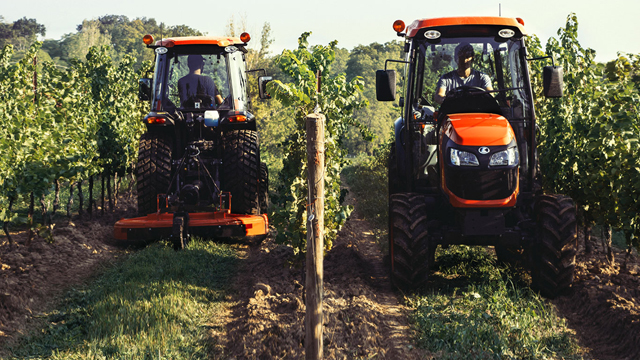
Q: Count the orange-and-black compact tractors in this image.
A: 2